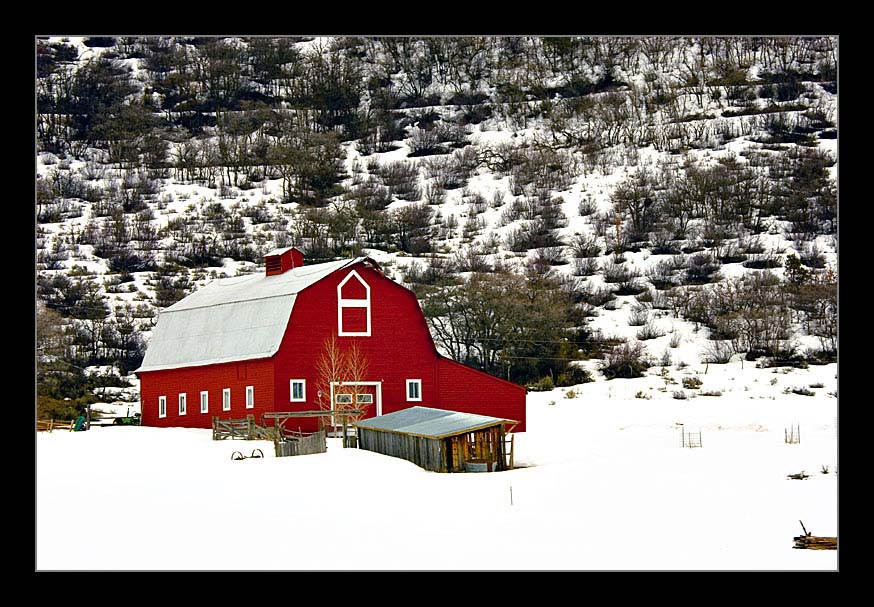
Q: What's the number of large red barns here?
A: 1